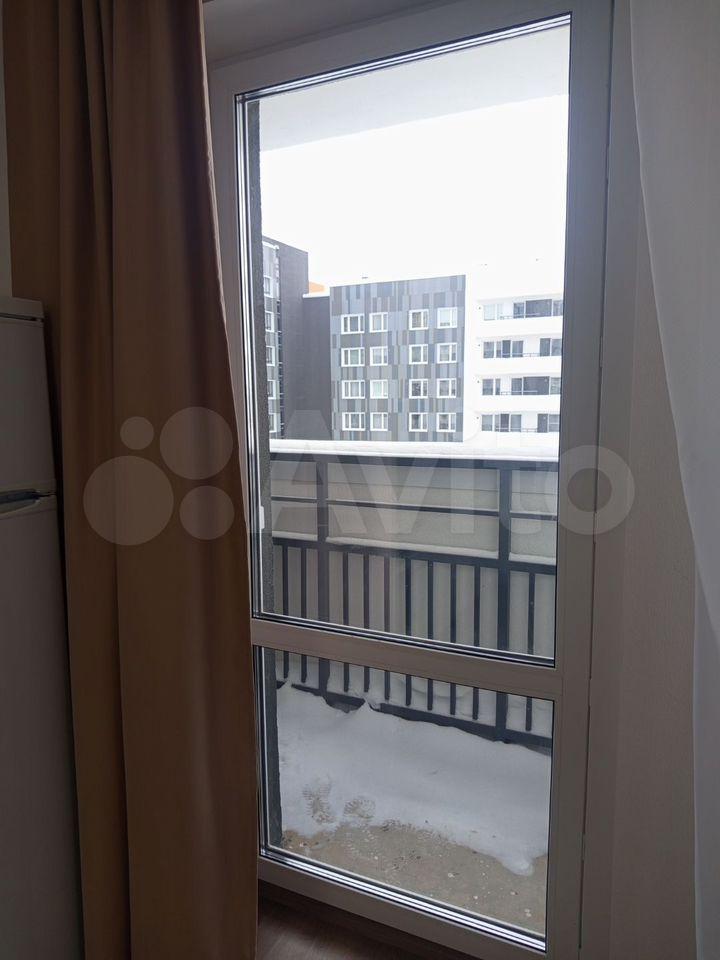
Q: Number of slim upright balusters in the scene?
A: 10